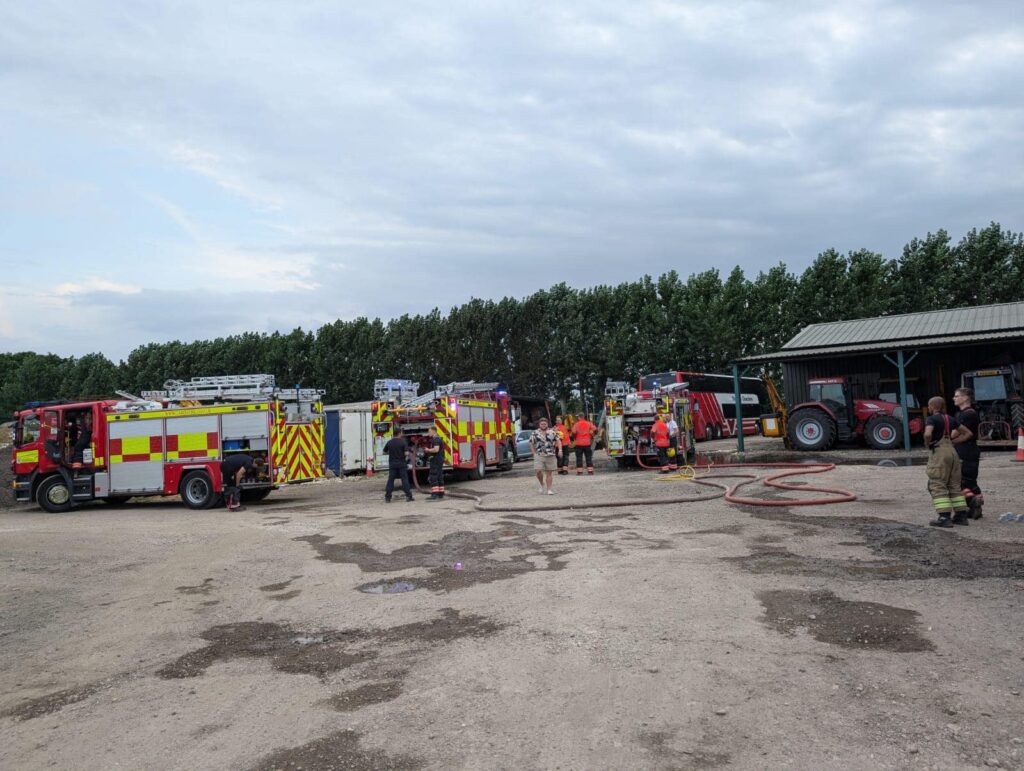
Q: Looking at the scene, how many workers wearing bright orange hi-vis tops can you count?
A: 3